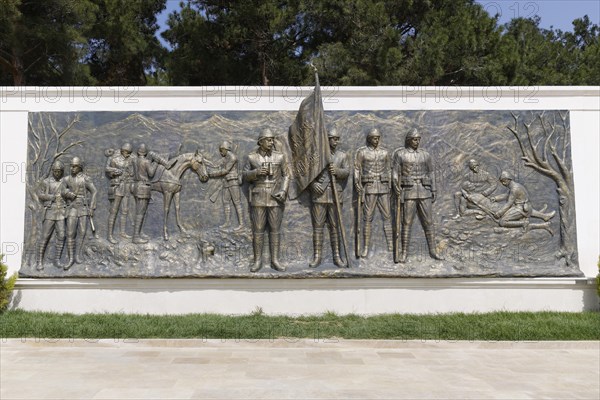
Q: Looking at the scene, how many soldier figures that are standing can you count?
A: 9